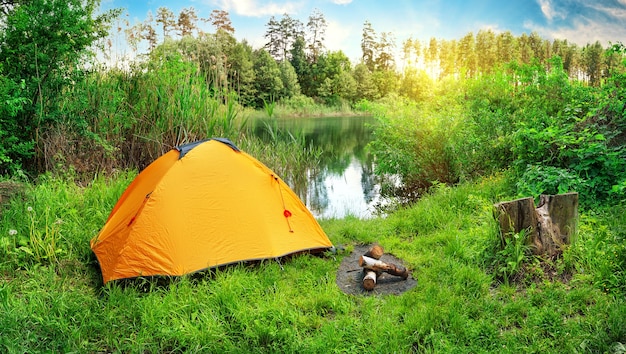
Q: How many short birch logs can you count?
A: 3